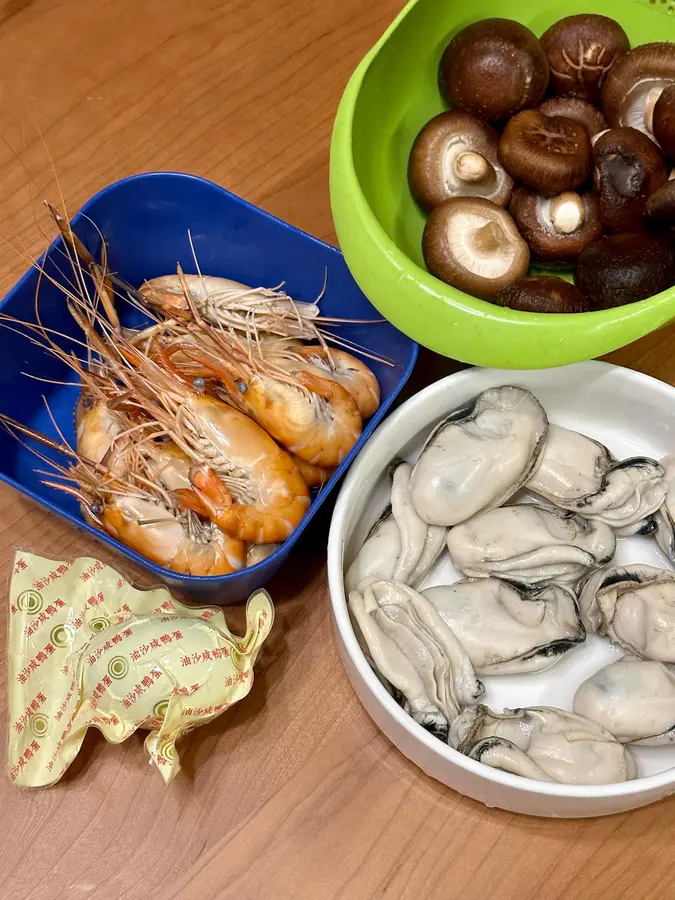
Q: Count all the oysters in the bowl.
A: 10